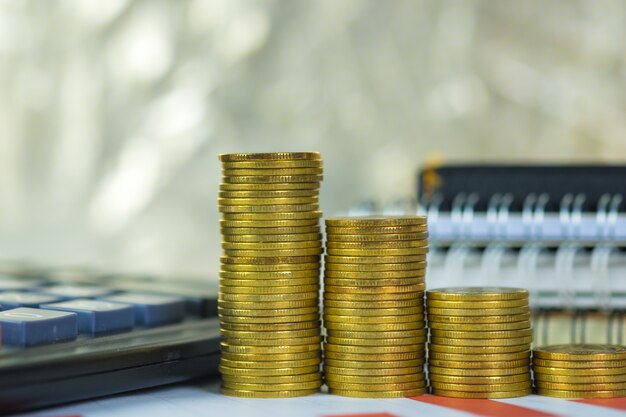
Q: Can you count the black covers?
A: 1